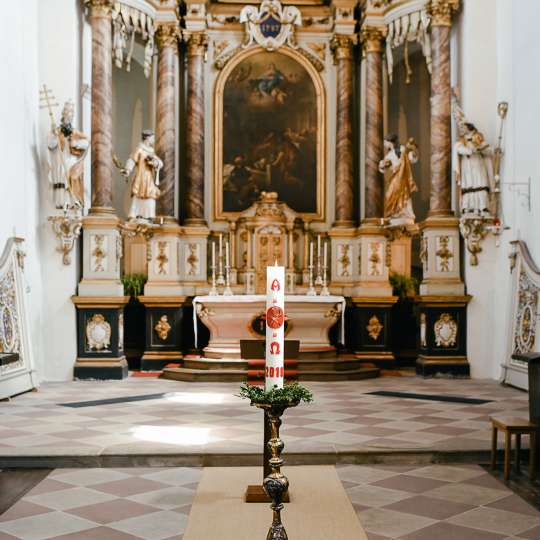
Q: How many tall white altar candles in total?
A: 6